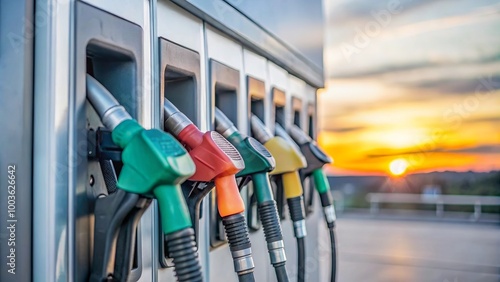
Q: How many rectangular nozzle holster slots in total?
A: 7